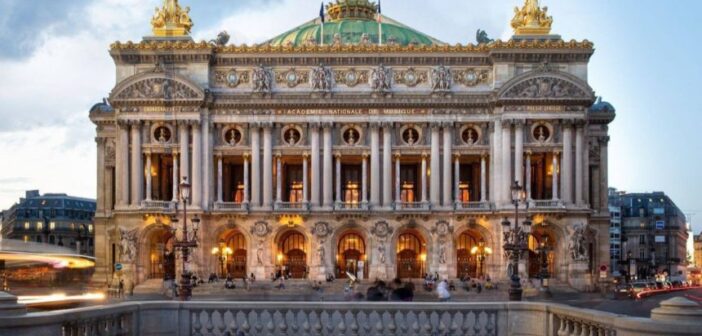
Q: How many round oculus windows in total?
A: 7